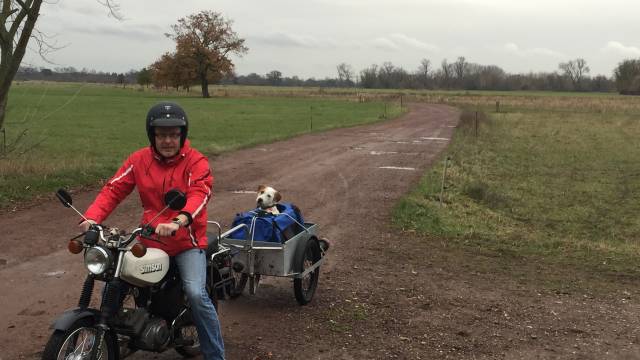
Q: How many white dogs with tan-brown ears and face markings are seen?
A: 1